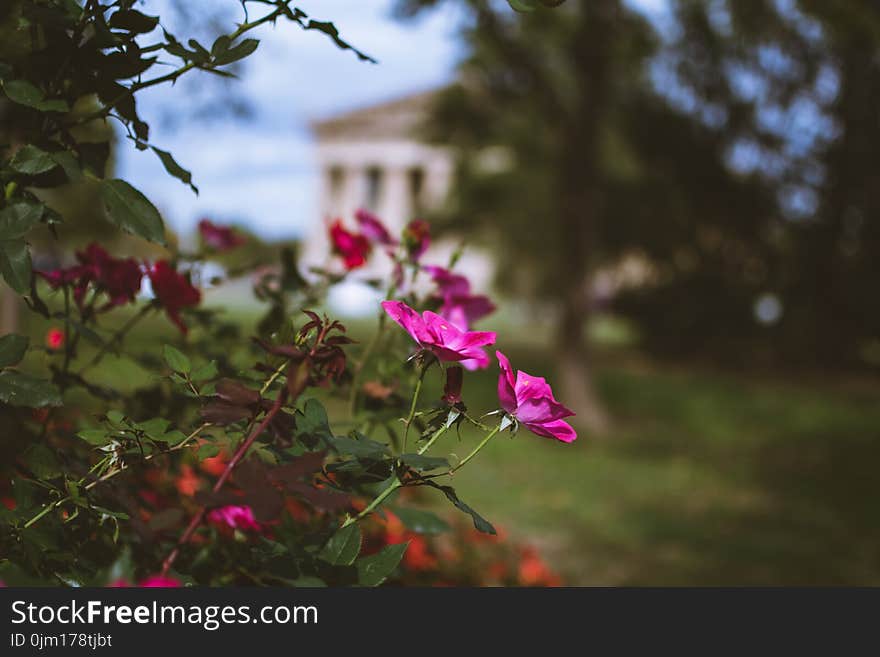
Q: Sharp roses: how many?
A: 2